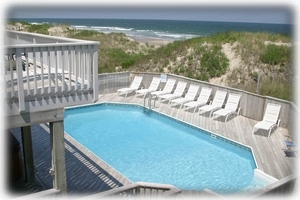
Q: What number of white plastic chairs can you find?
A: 9